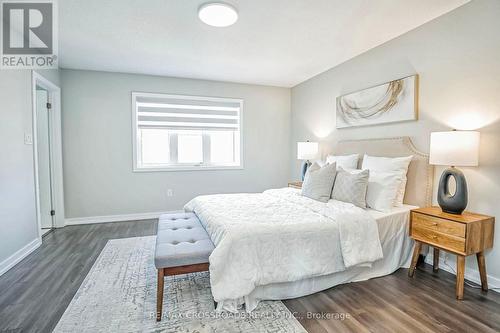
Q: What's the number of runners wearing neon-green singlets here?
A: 0